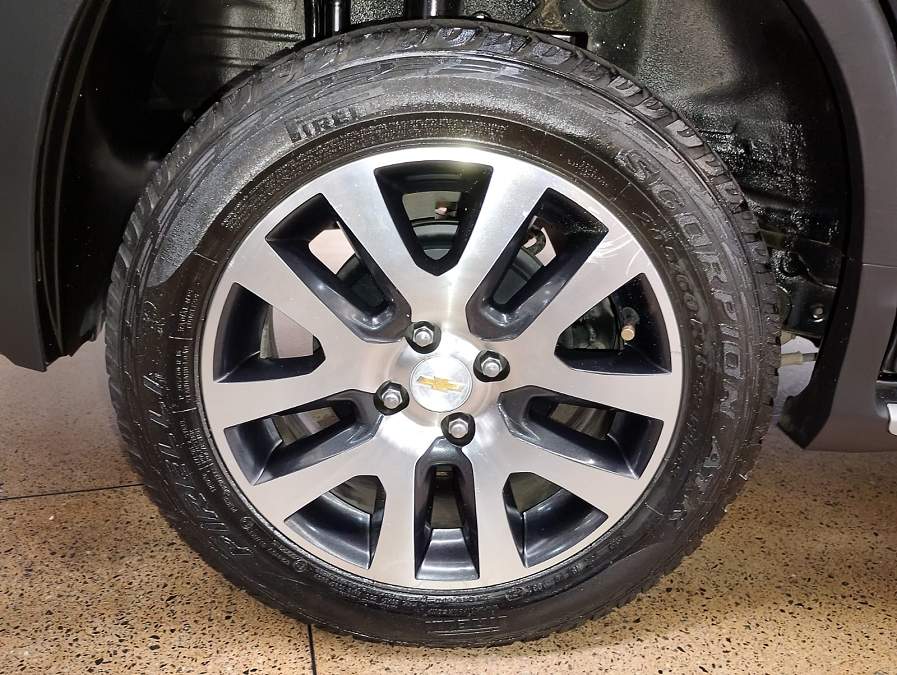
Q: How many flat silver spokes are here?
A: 10